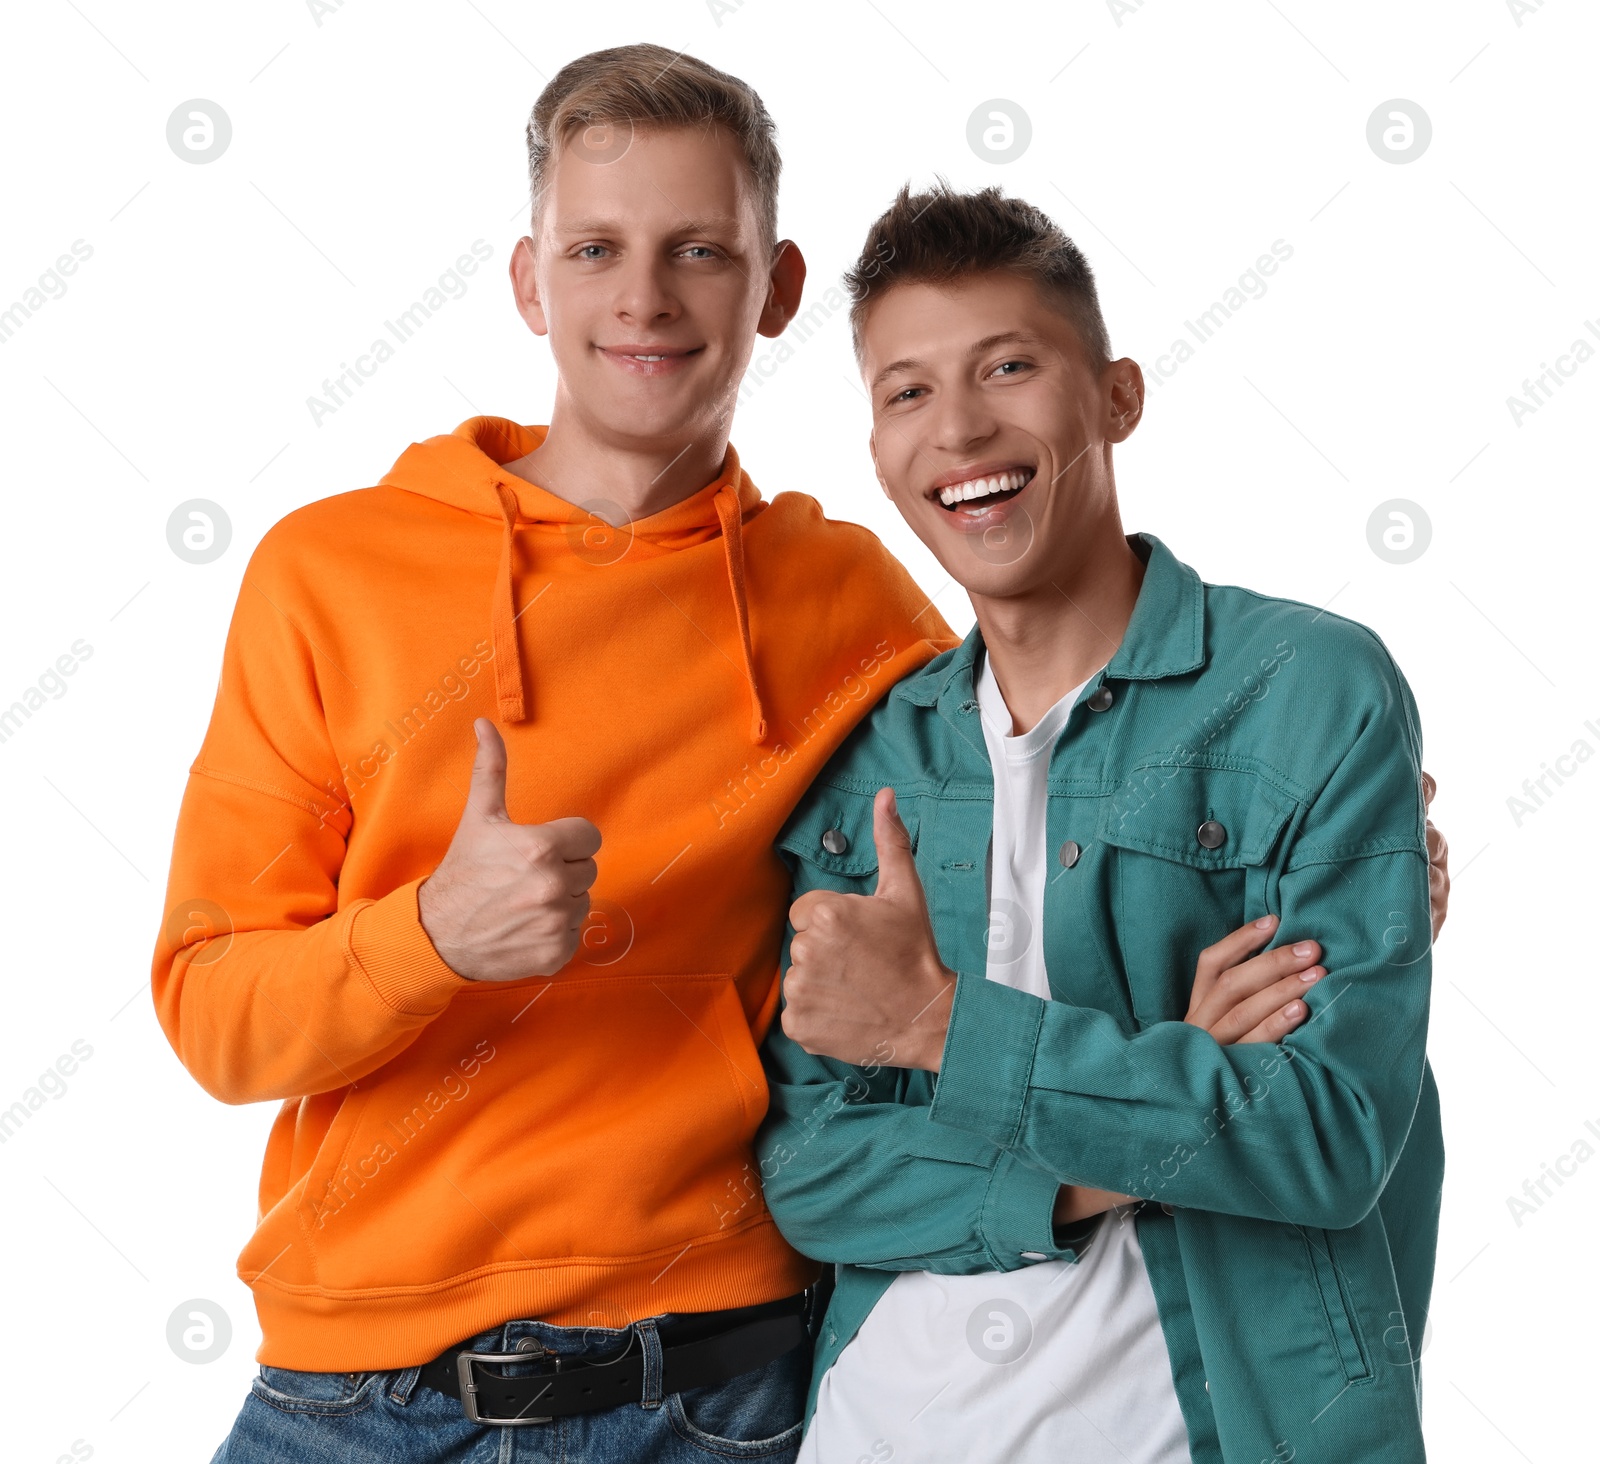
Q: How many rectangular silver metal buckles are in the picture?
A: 1